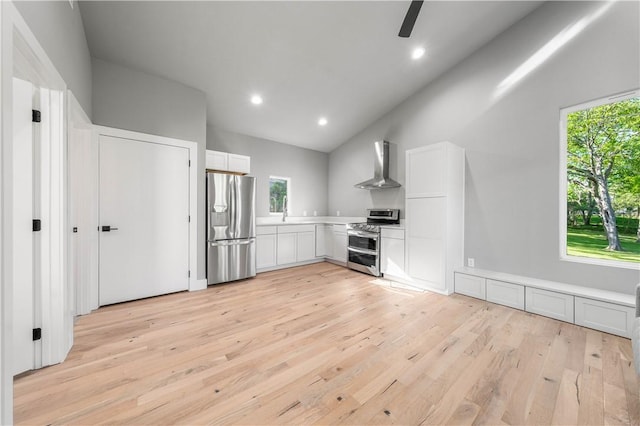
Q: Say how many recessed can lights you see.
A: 3